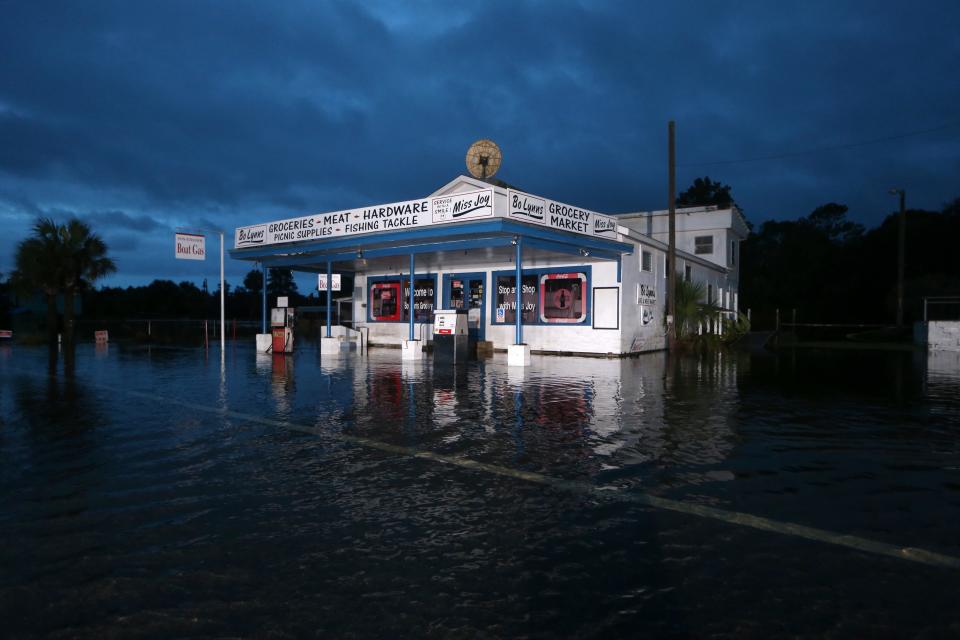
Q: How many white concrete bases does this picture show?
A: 4